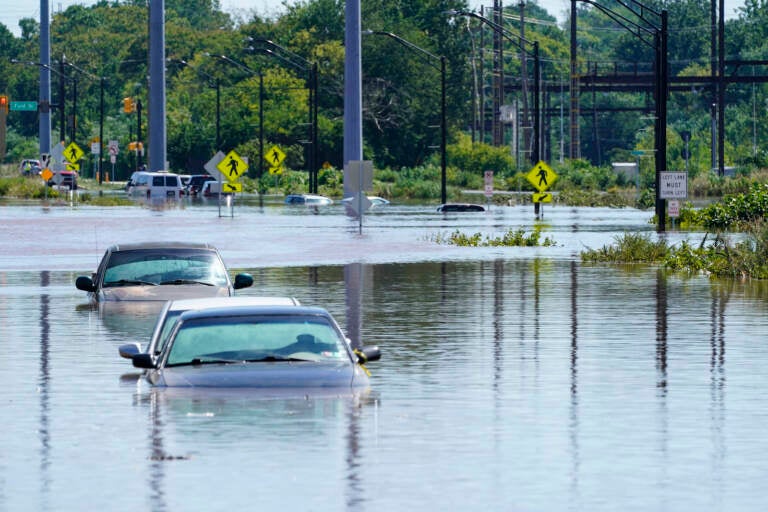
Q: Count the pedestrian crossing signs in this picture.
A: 4